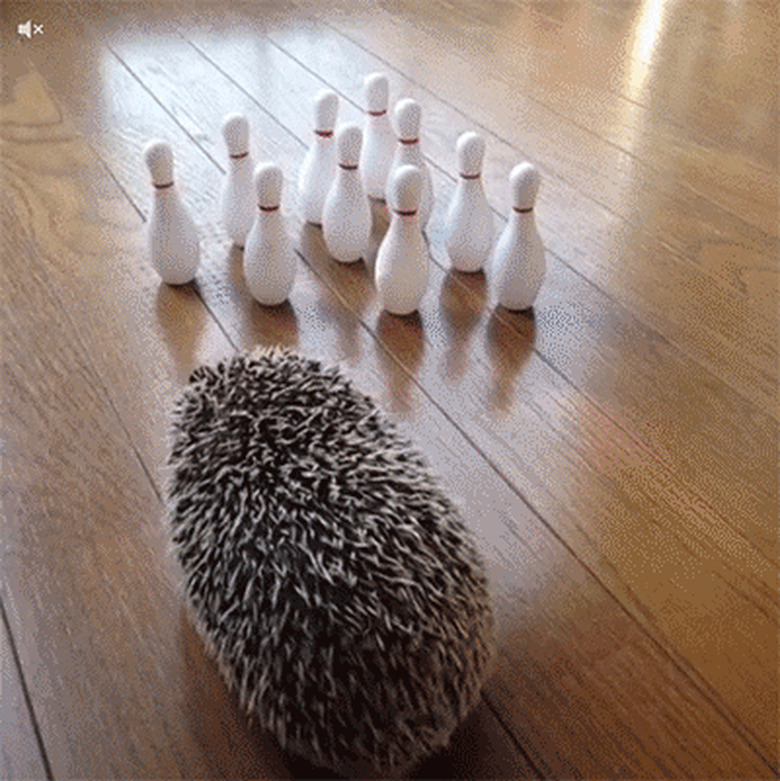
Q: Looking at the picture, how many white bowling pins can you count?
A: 10